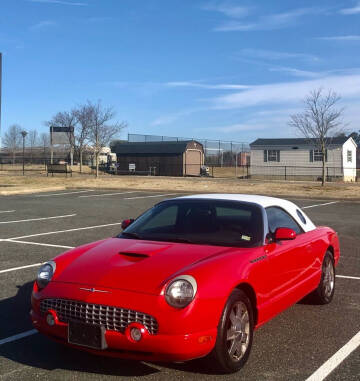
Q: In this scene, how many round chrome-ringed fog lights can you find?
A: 2